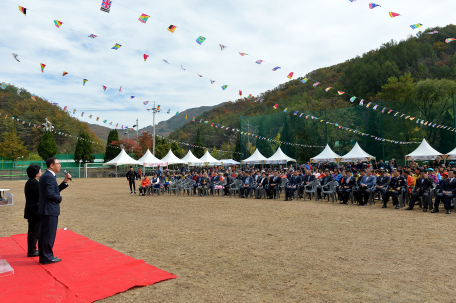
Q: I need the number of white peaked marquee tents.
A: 11